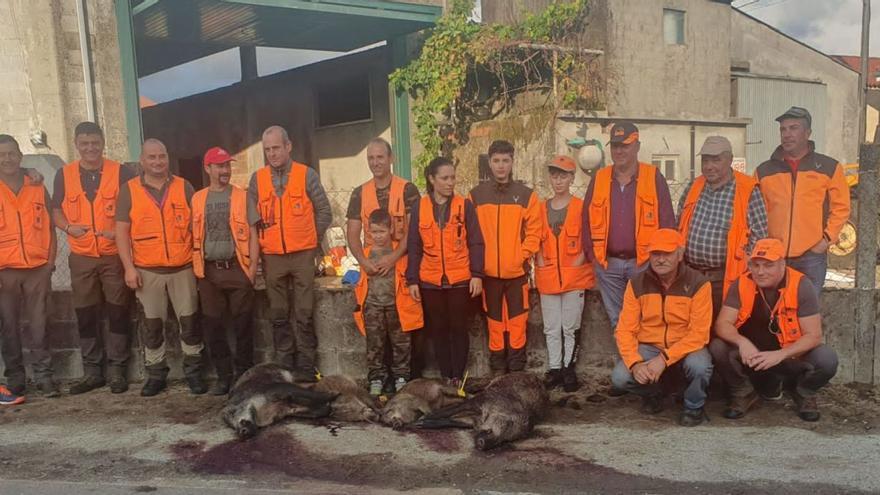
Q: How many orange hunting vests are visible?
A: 12